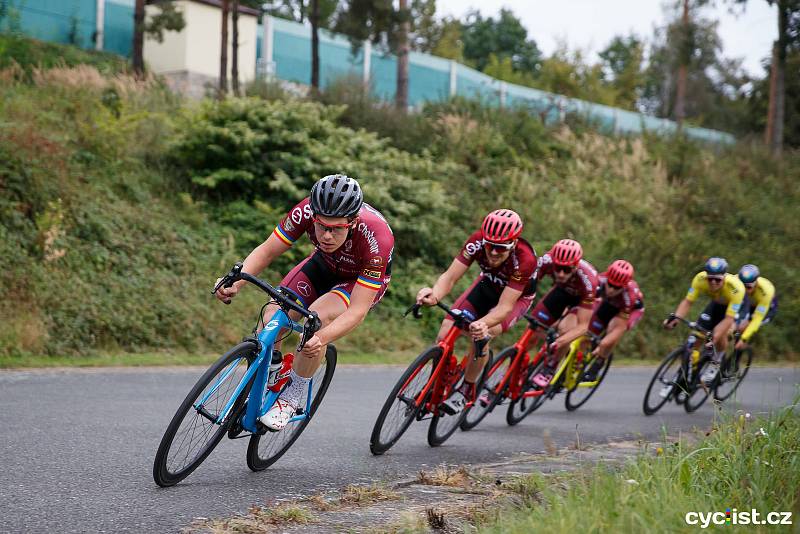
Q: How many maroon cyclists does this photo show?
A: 4